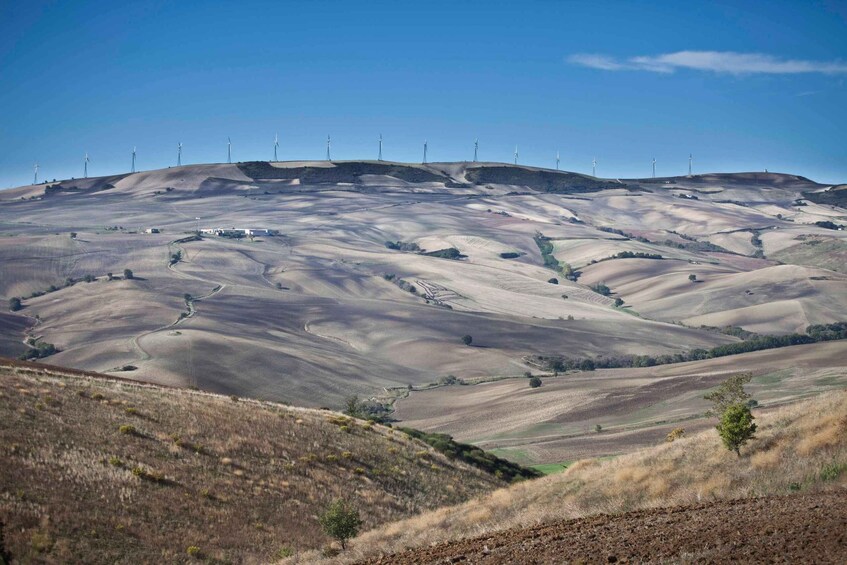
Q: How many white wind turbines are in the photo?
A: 15